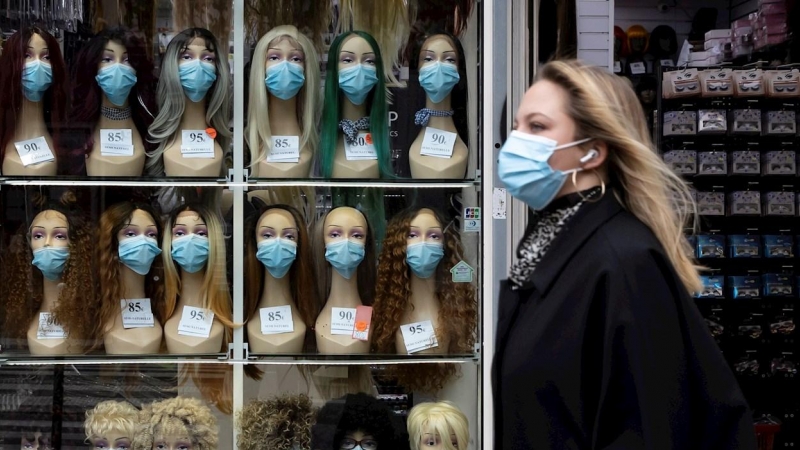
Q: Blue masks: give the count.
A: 13